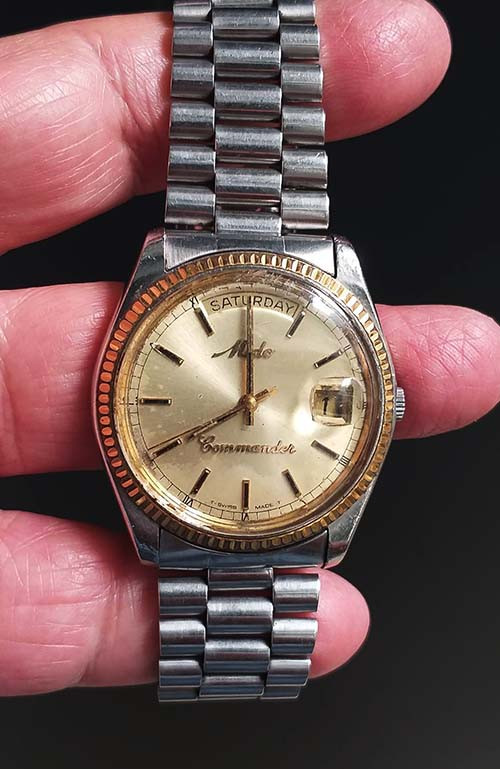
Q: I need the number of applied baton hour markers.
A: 10